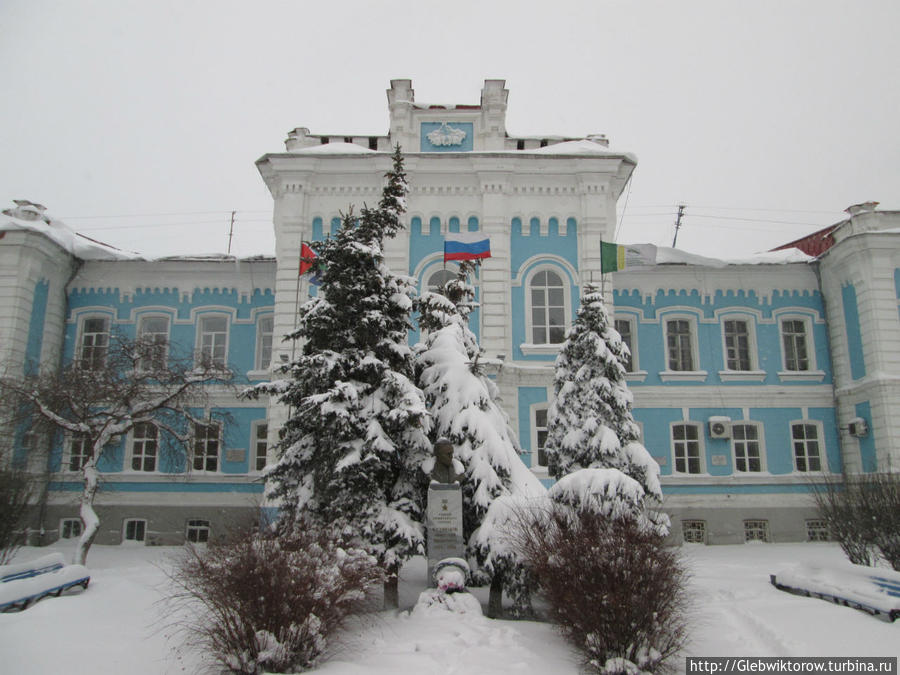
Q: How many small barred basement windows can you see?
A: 3